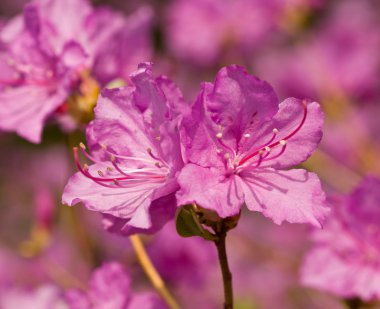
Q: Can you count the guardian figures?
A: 0